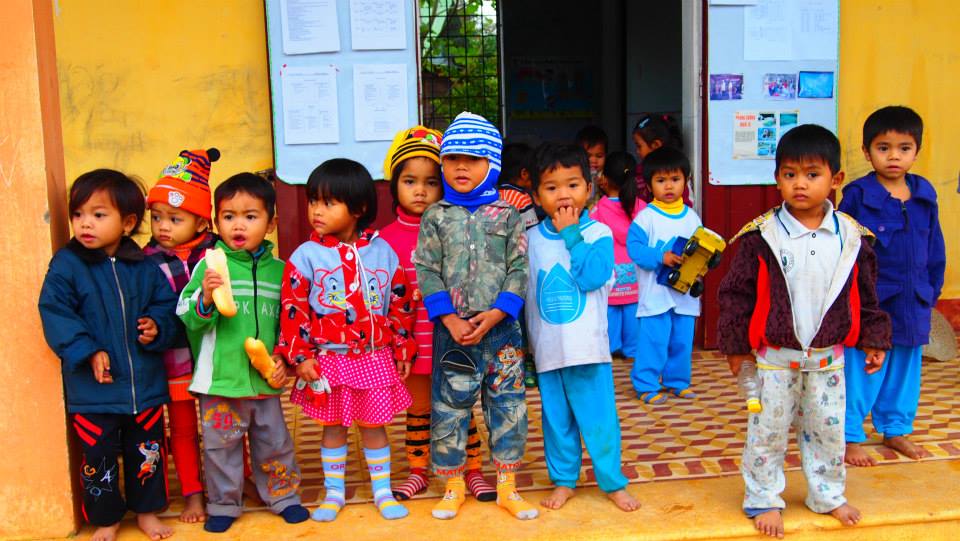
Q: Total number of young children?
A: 14